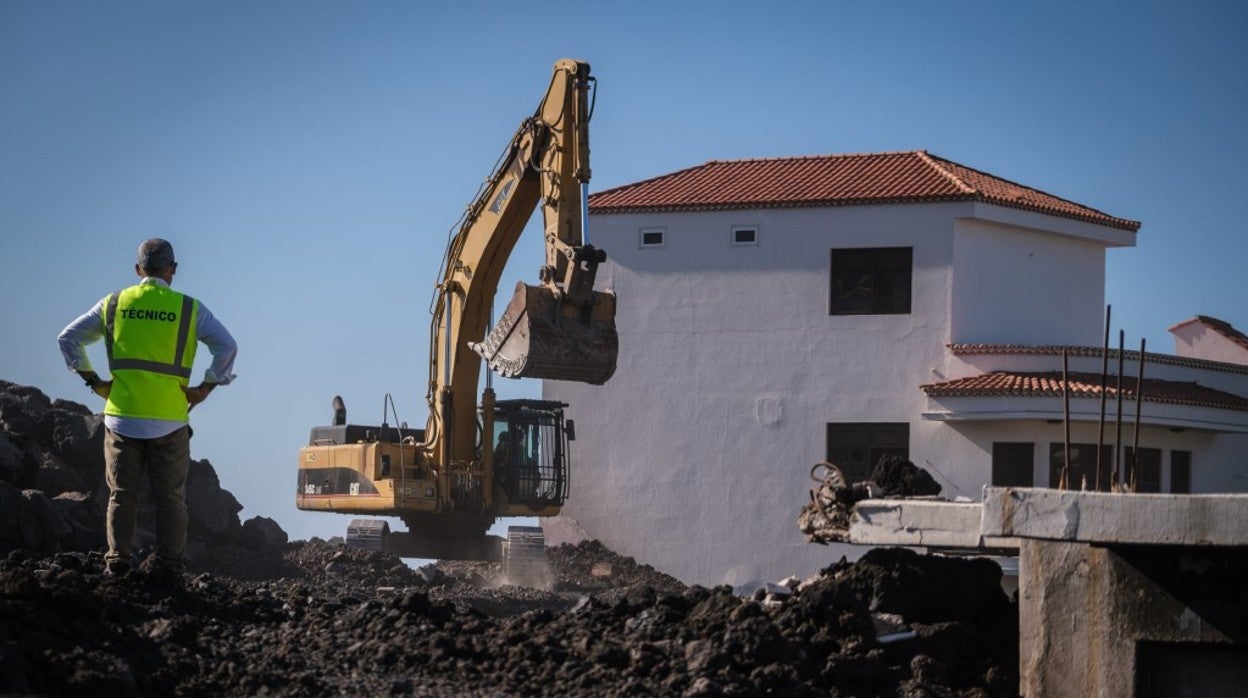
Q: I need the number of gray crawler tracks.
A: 2